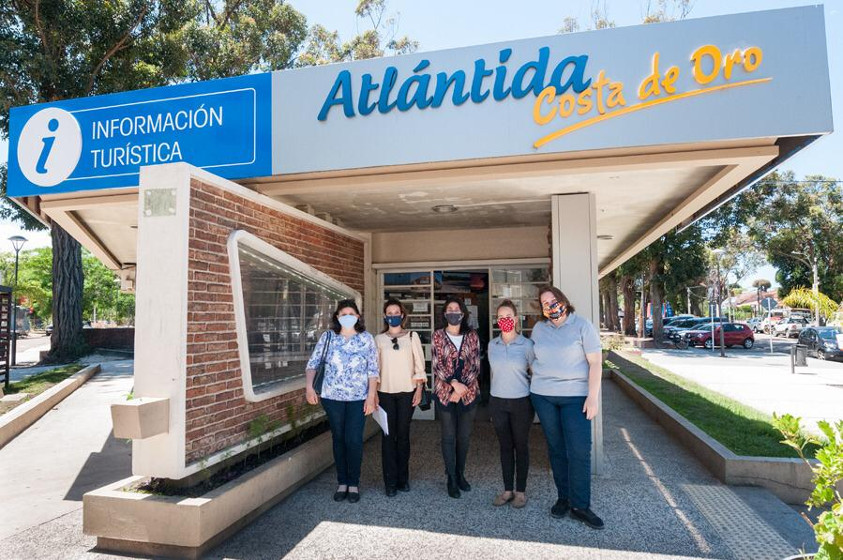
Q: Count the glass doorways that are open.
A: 1